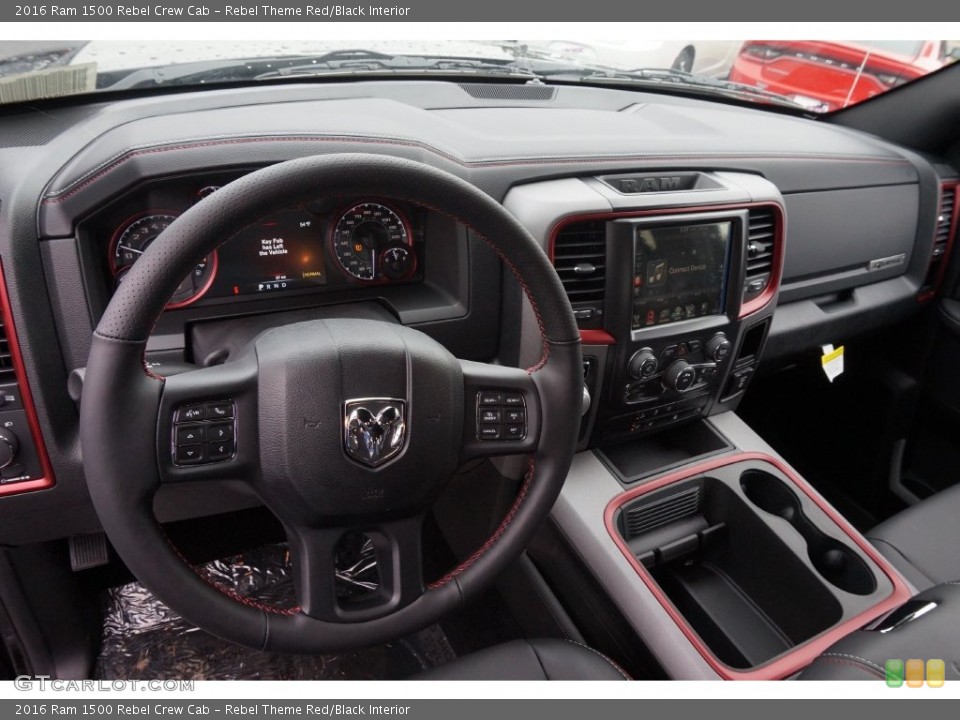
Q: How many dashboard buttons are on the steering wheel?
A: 12